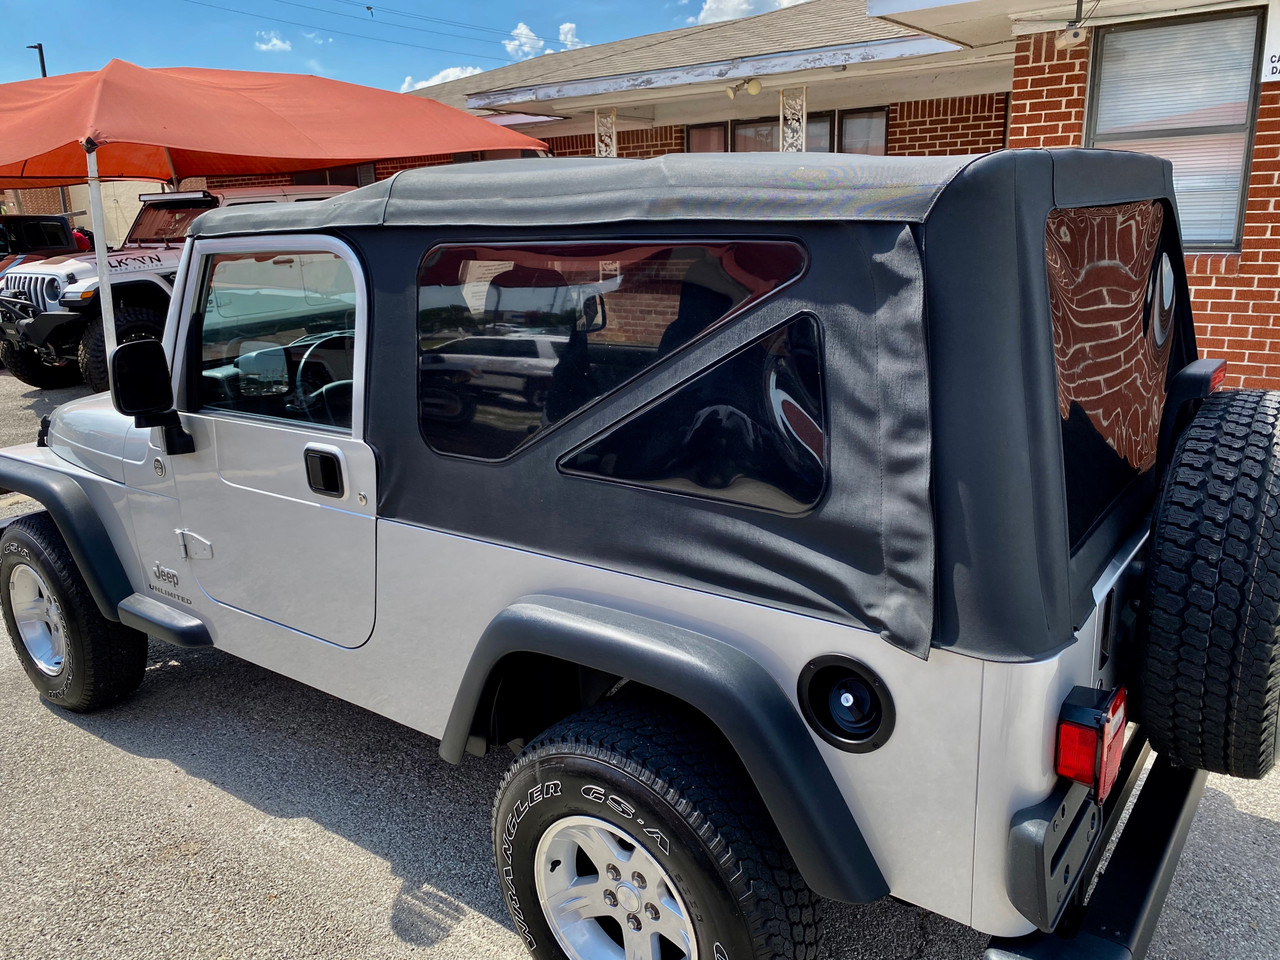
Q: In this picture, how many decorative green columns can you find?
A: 0